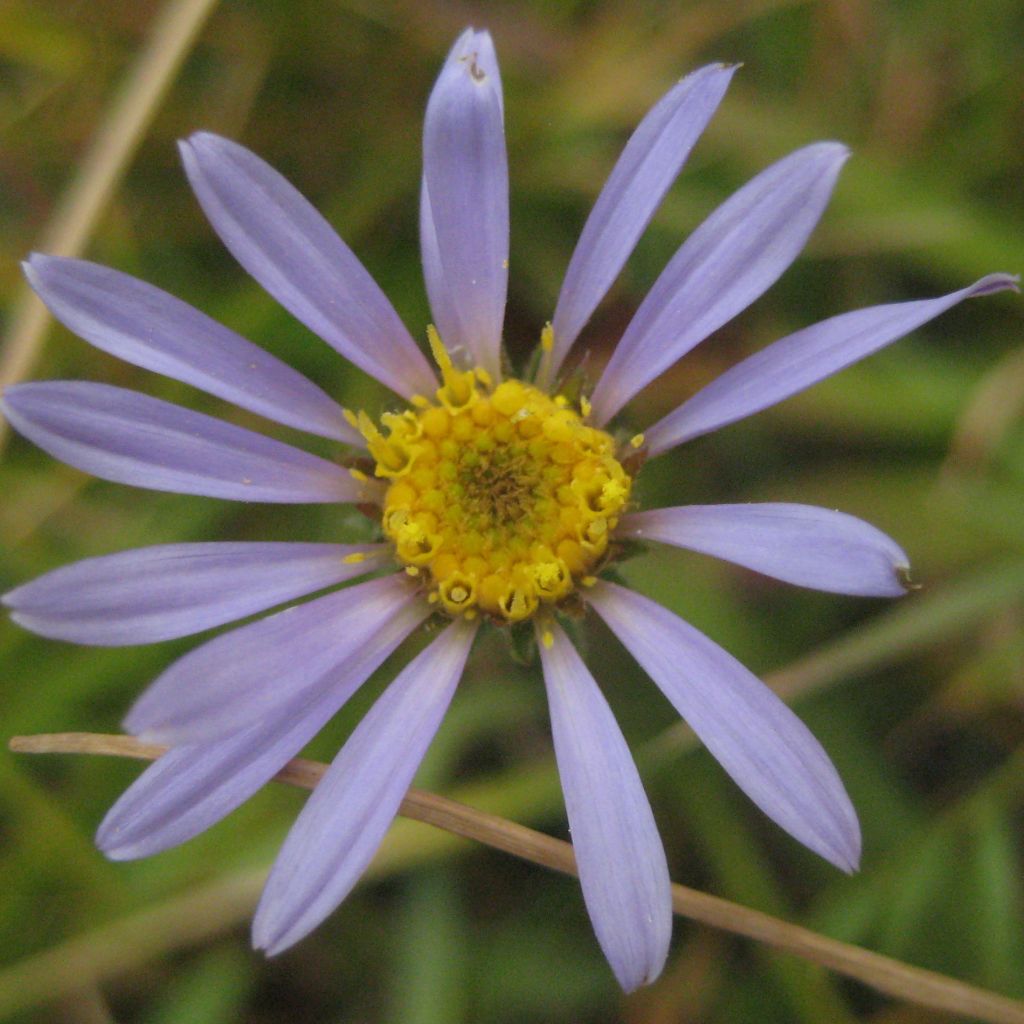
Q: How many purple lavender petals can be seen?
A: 14